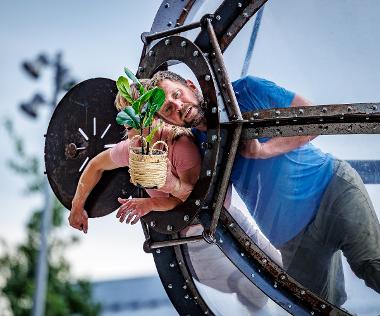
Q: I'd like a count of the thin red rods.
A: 0